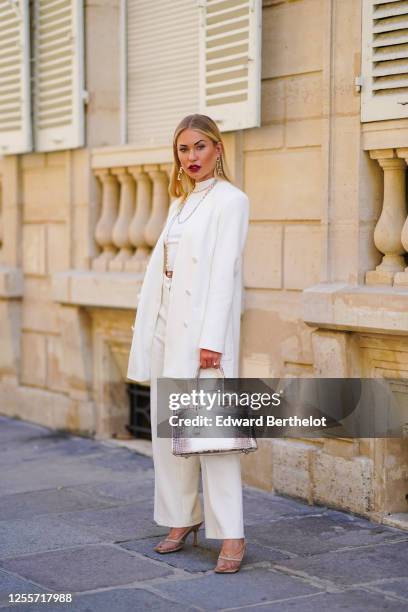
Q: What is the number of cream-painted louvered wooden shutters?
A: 4